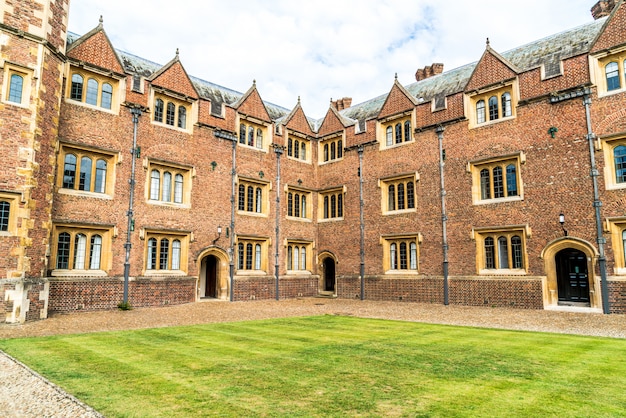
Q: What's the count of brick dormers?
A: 8